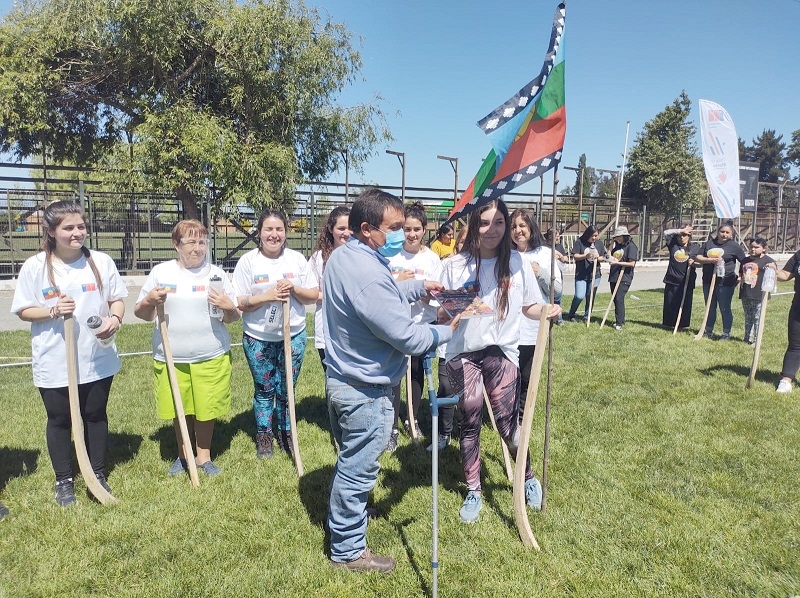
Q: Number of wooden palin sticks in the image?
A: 11